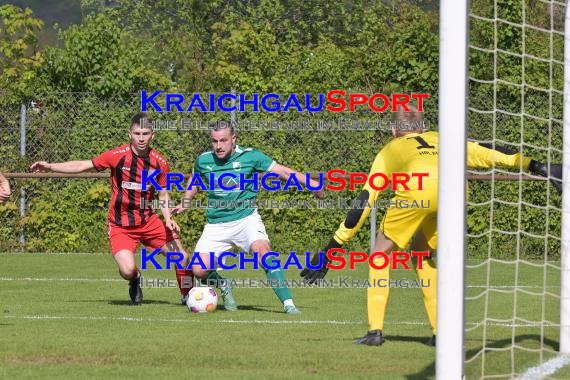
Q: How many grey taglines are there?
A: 3